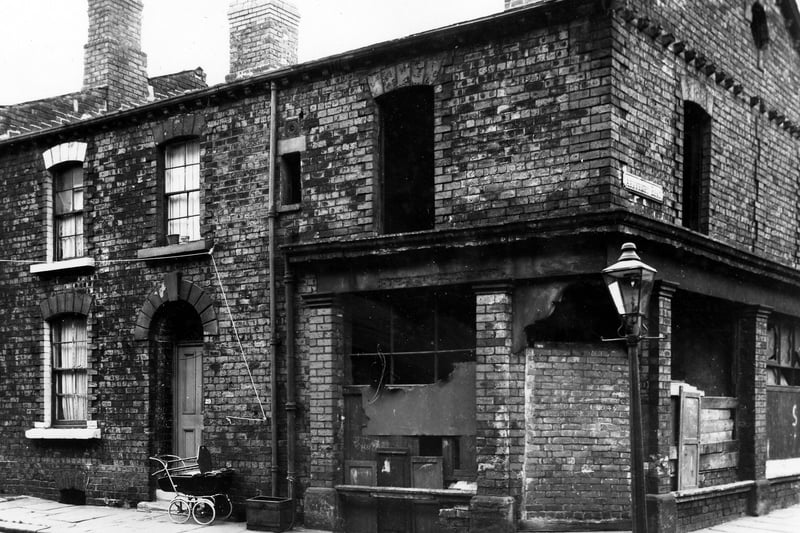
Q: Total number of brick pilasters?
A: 4